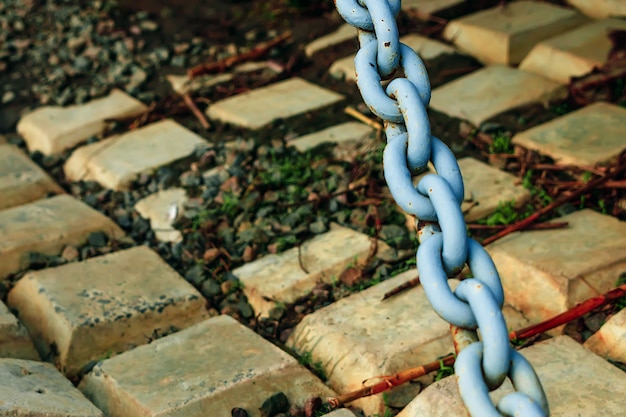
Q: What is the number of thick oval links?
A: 10